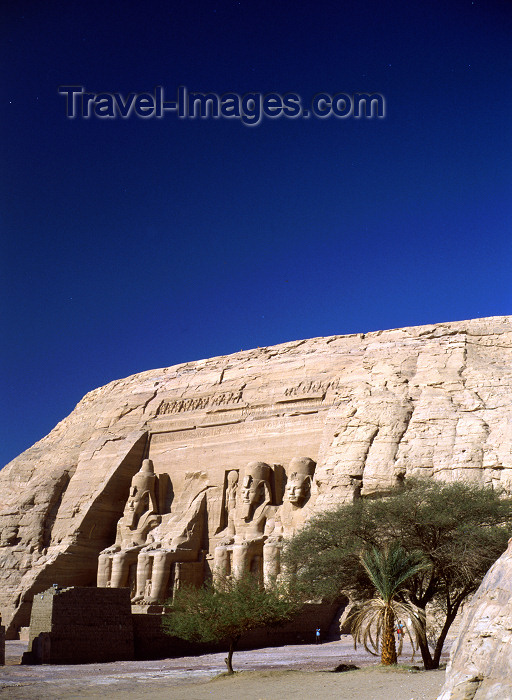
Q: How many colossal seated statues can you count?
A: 4